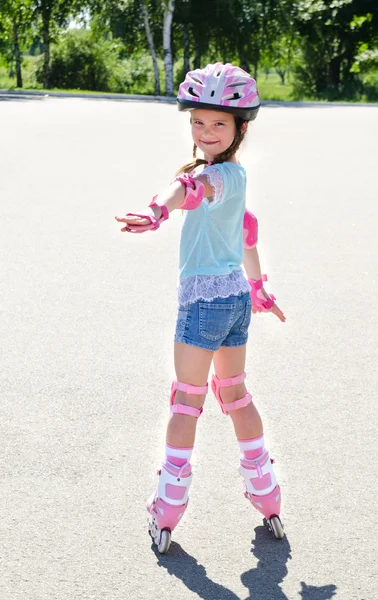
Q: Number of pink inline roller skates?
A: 2